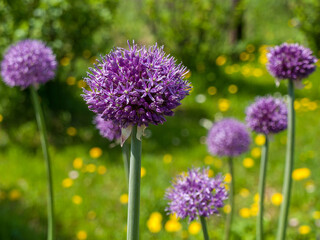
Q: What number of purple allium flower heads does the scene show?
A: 7